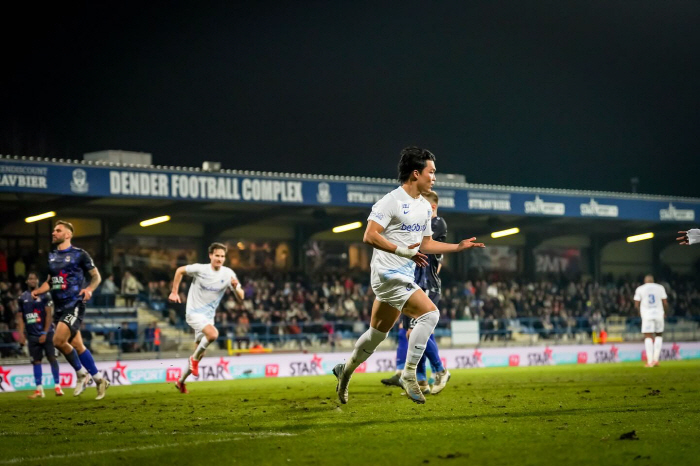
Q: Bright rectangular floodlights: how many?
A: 5